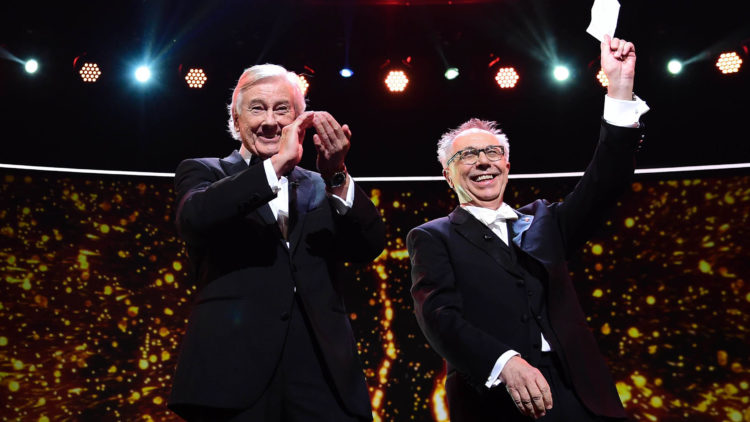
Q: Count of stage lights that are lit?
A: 13